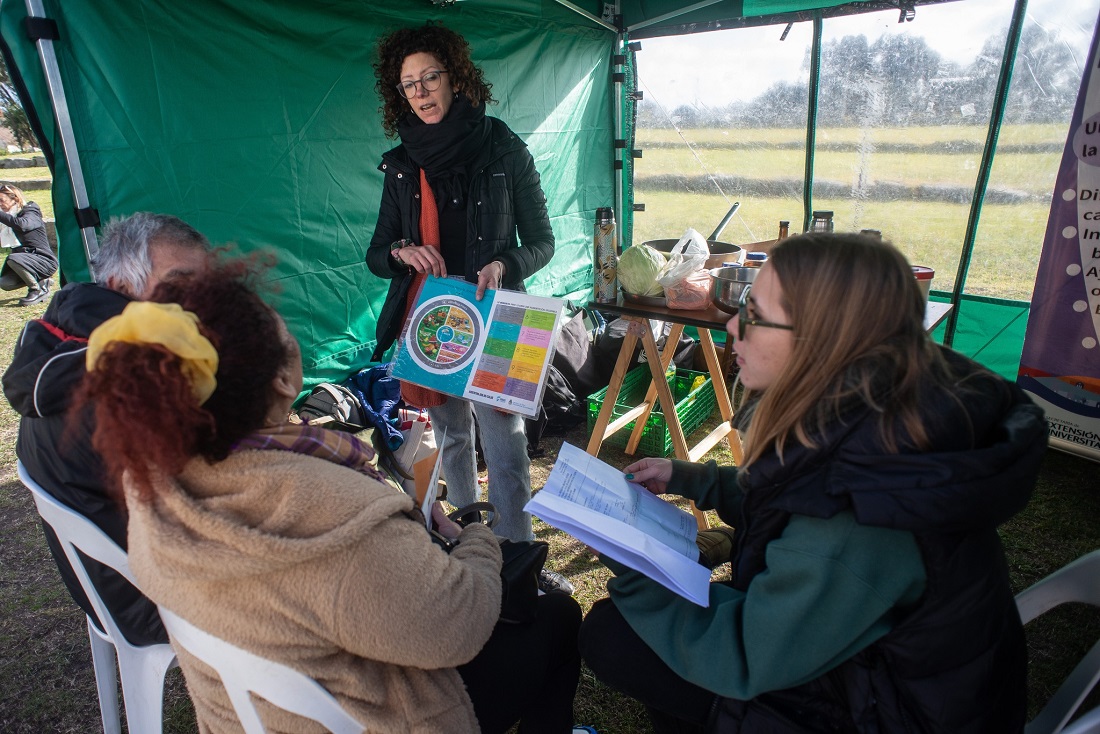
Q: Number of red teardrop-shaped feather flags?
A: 0